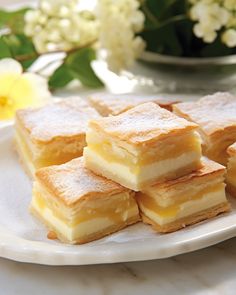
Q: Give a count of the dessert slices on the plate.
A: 7